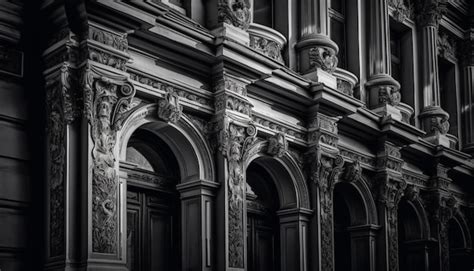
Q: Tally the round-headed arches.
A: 5